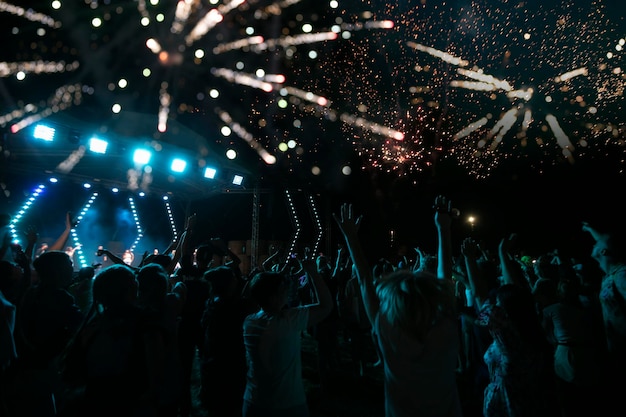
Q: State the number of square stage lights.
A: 6